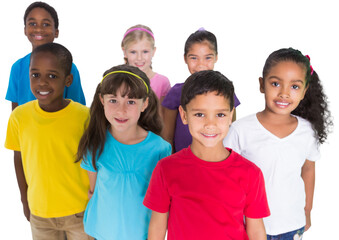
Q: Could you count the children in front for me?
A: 4